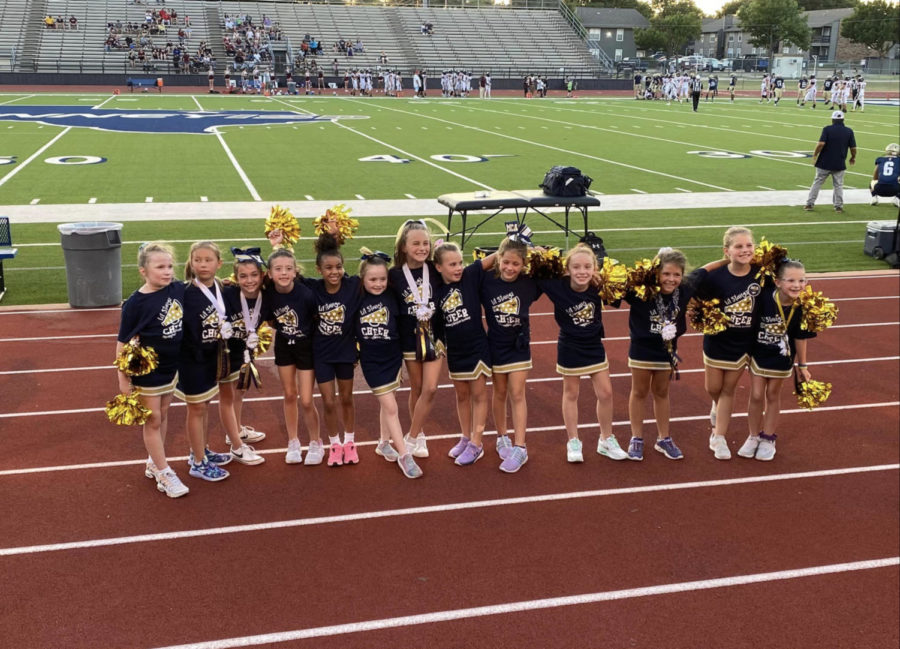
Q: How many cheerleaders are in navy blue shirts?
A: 13